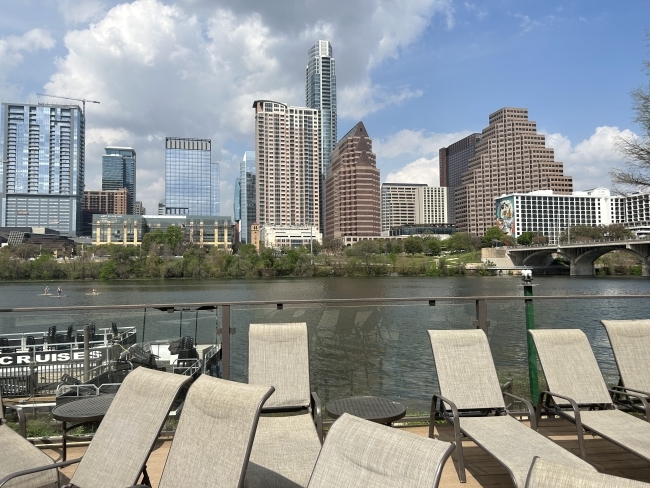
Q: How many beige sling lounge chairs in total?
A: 9